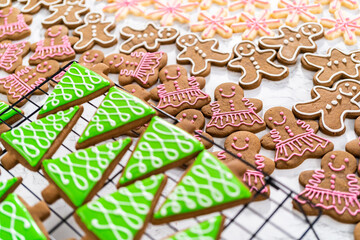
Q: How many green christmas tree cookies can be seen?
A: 11